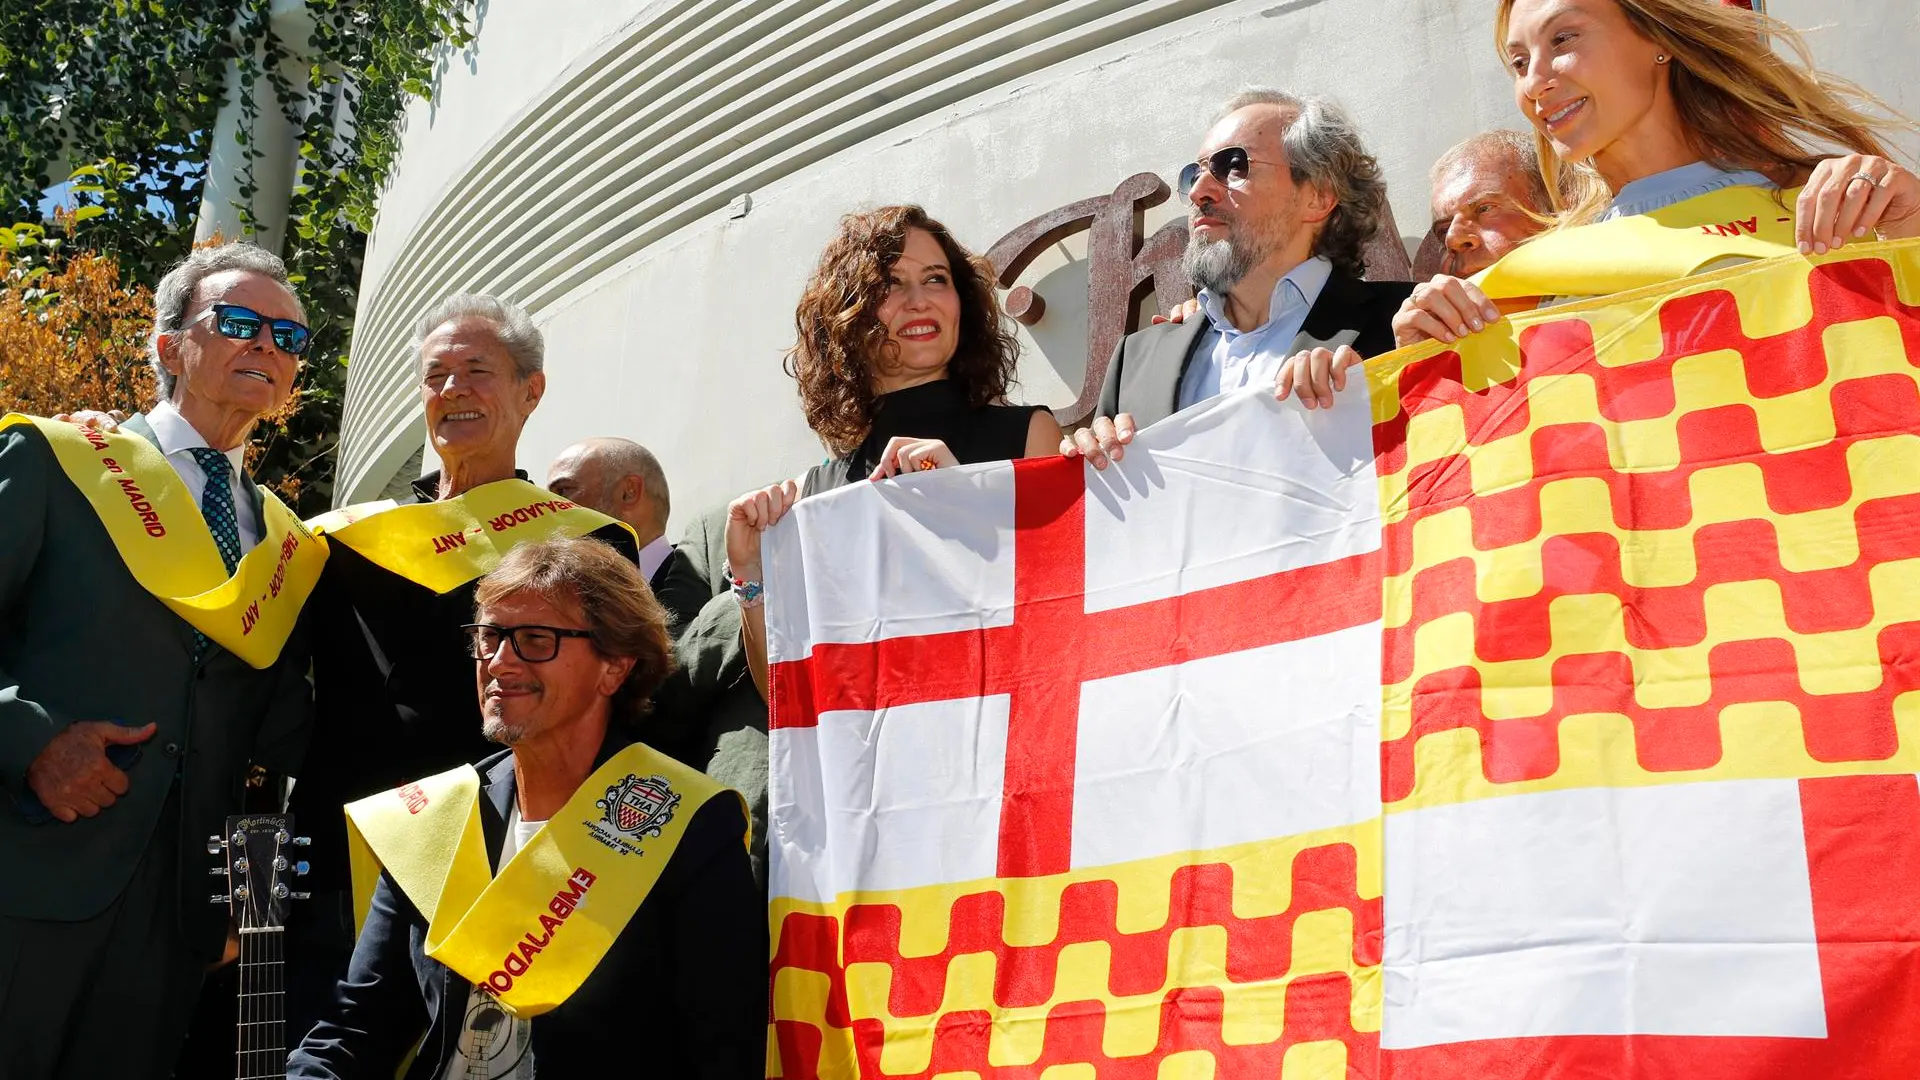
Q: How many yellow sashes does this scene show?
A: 4